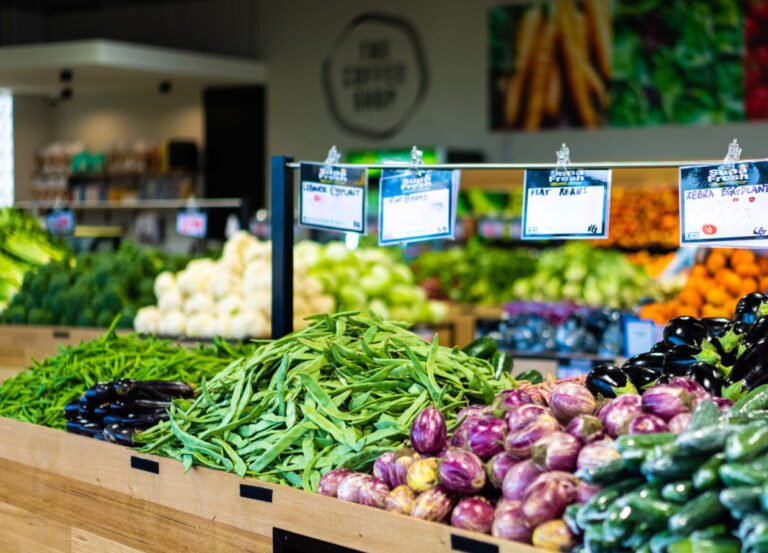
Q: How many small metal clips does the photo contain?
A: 4